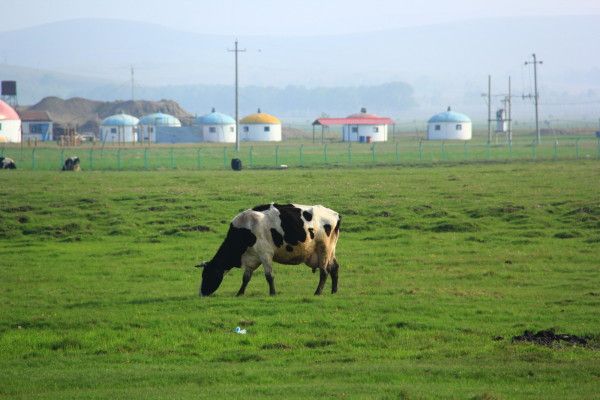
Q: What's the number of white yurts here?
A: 7